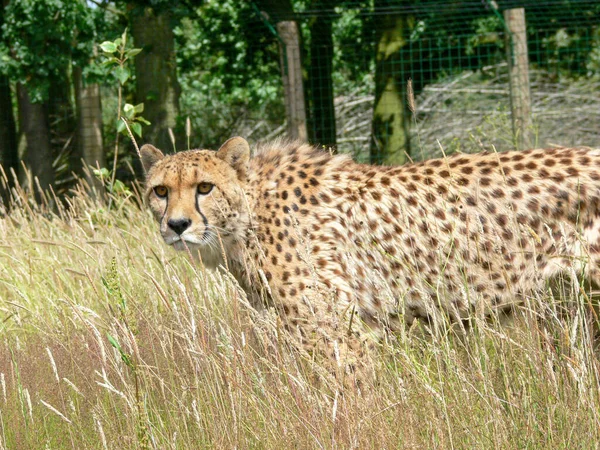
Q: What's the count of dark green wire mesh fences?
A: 1